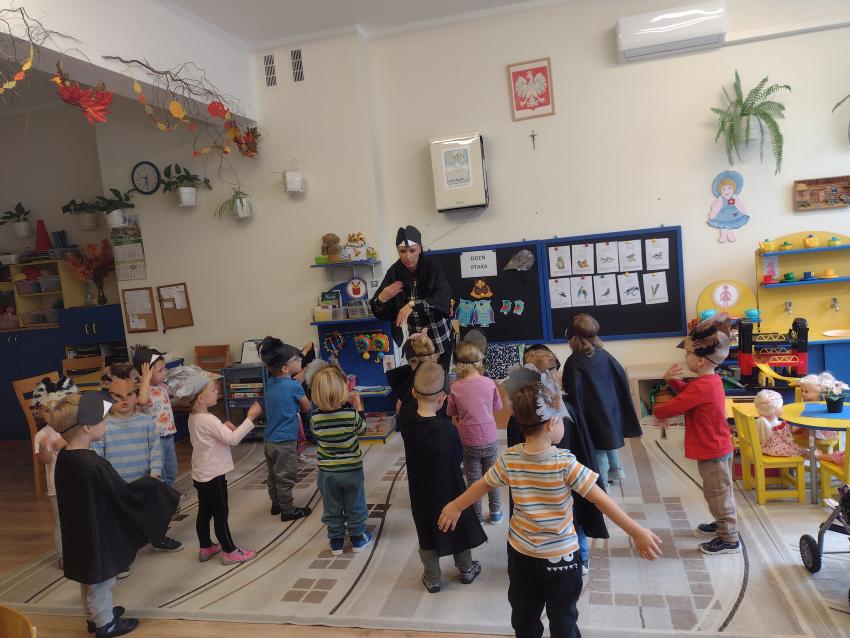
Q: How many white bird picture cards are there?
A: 10